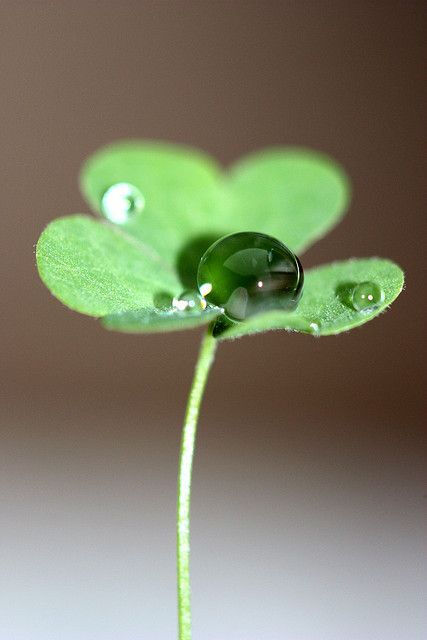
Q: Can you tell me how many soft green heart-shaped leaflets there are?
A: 3